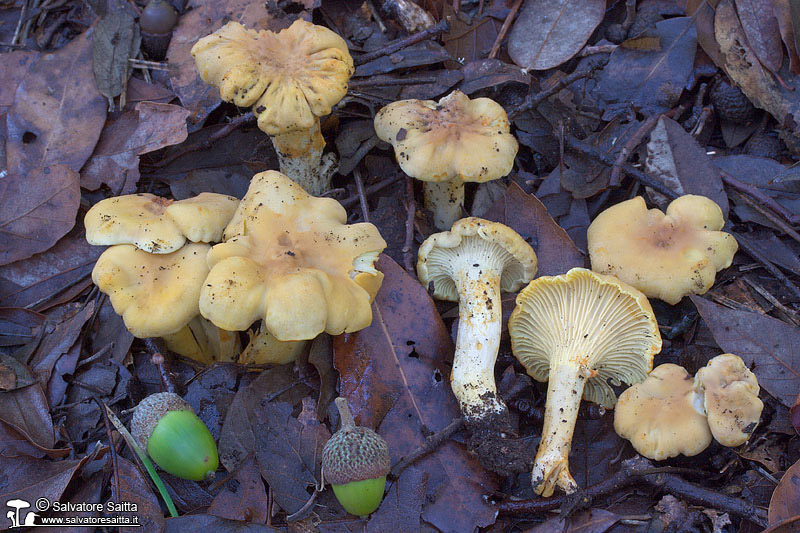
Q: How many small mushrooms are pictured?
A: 10